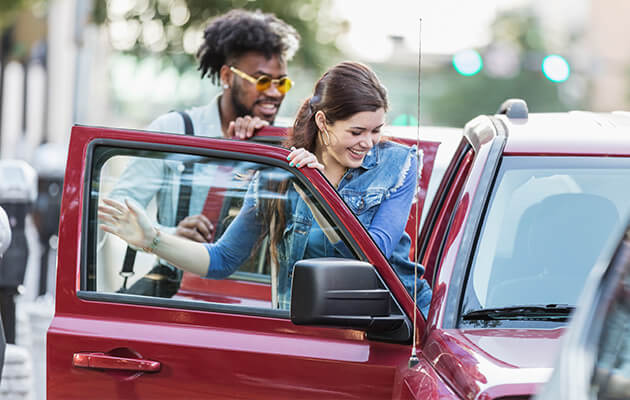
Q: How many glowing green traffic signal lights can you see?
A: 2